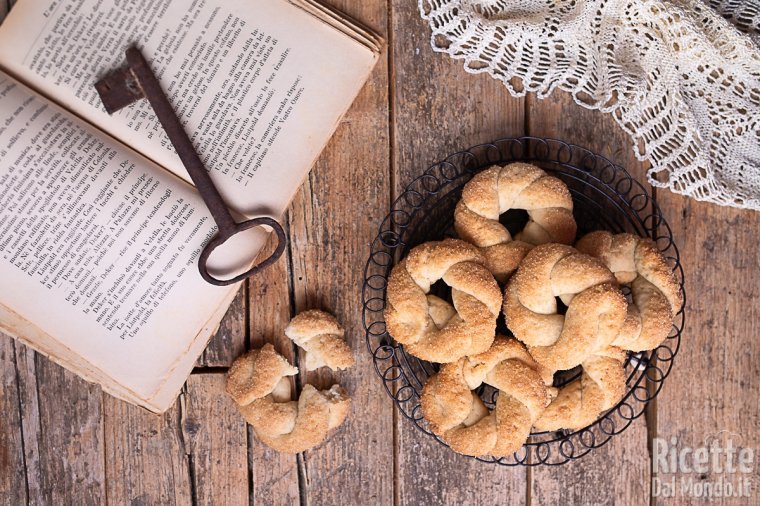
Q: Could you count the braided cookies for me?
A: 7